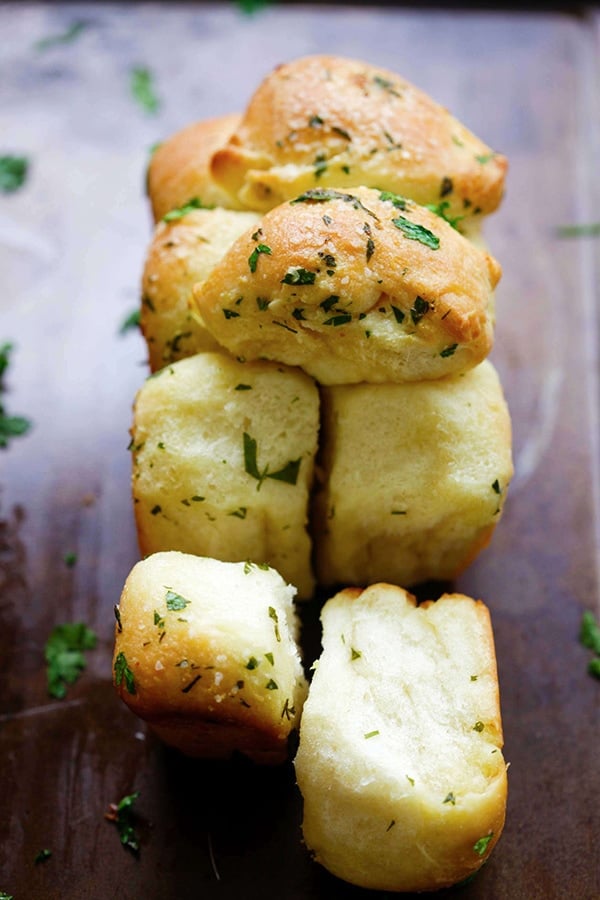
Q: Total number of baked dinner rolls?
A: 8